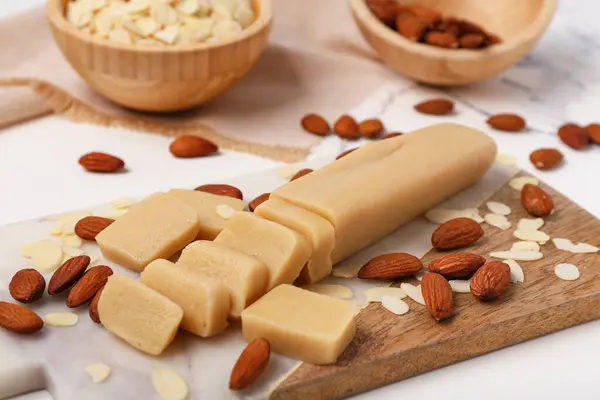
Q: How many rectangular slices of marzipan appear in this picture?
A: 8